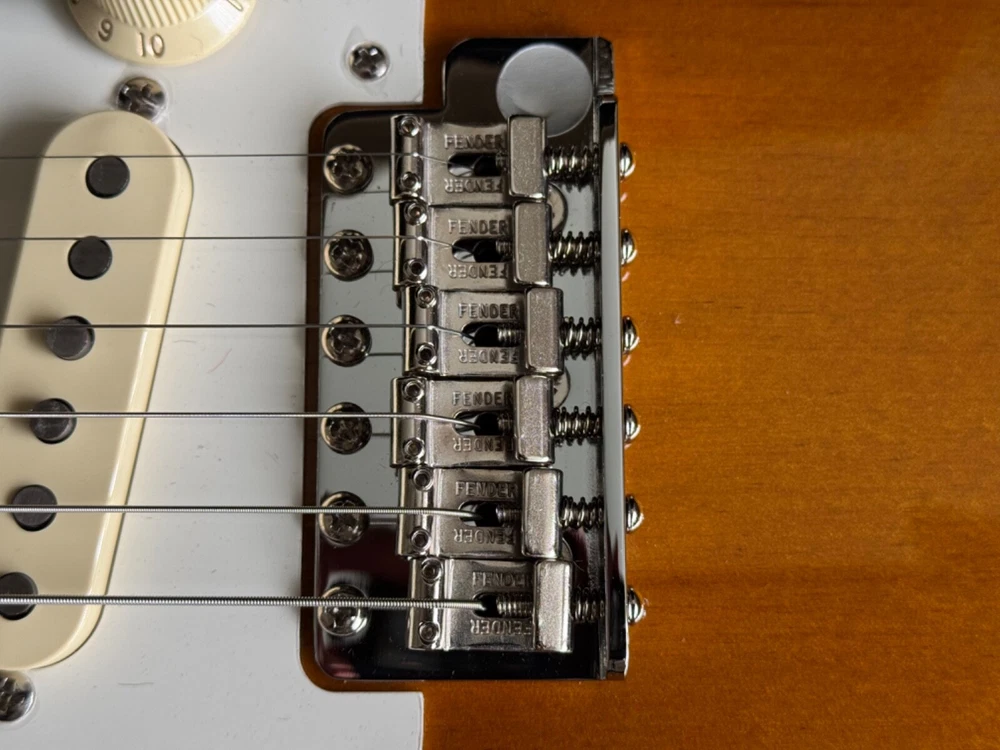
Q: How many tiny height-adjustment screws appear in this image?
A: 12